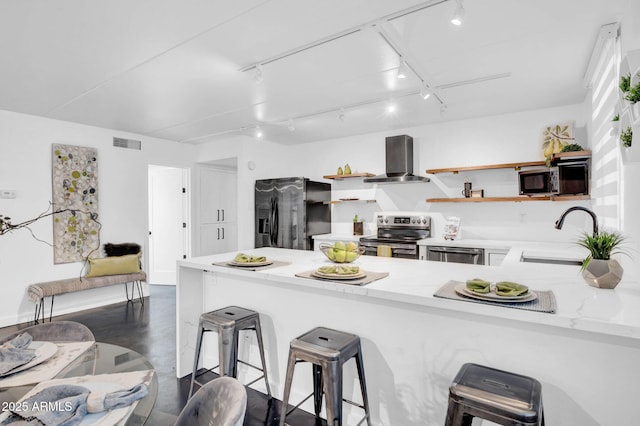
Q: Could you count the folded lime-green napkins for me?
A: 3